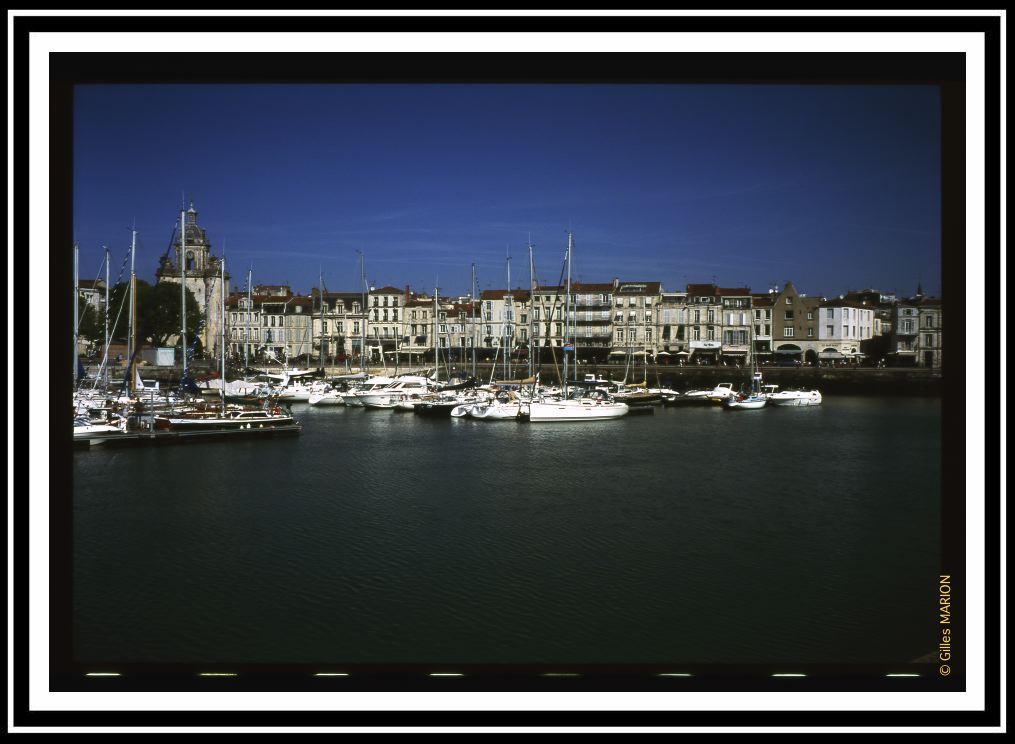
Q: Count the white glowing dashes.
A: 8